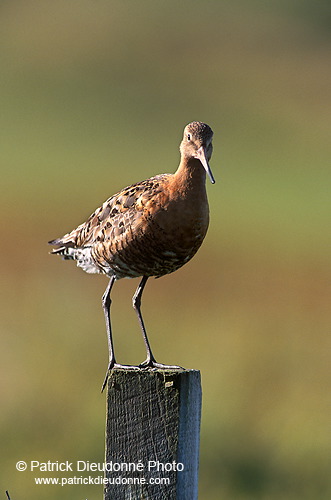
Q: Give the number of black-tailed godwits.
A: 1